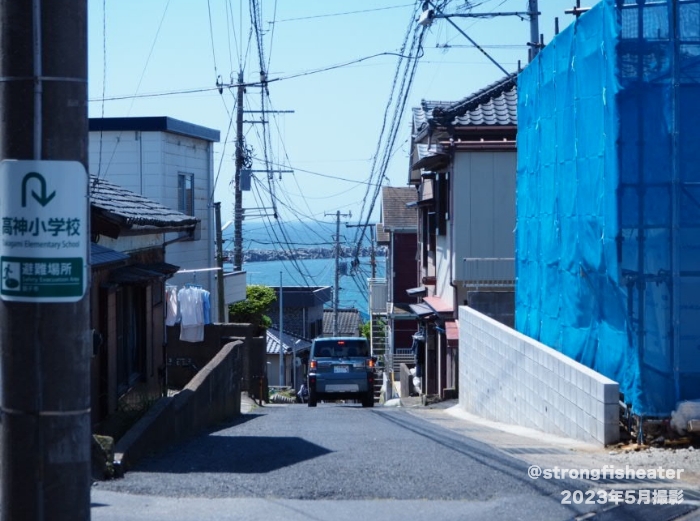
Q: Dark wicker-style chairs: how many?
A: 0